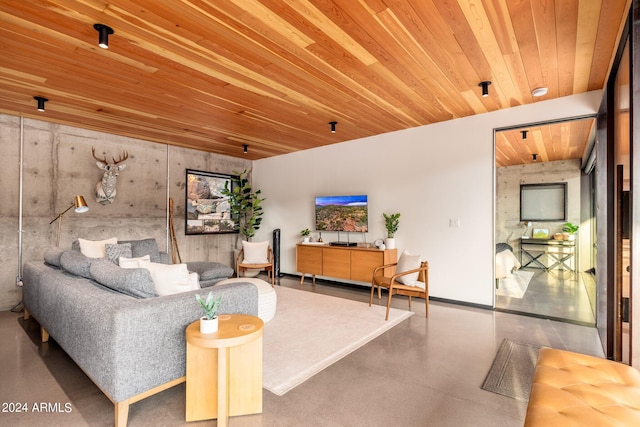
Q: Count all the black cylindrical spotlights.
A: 7